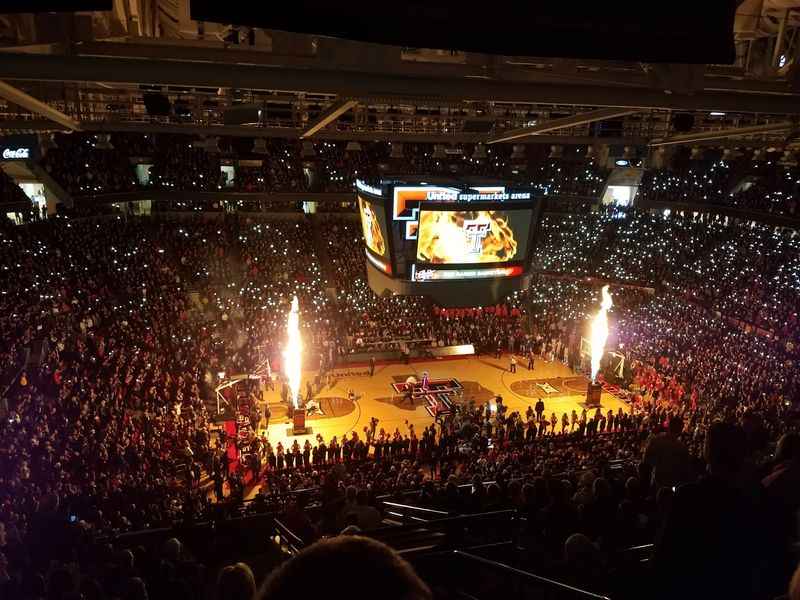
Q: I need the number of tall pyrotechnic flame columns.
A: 2